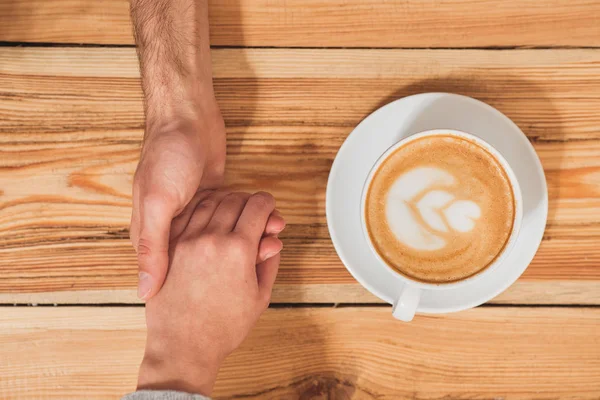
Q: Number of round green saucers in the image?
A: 0